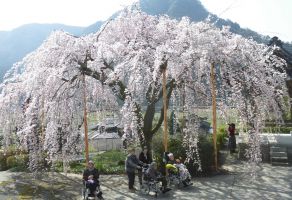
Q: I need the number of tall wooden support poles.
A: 3